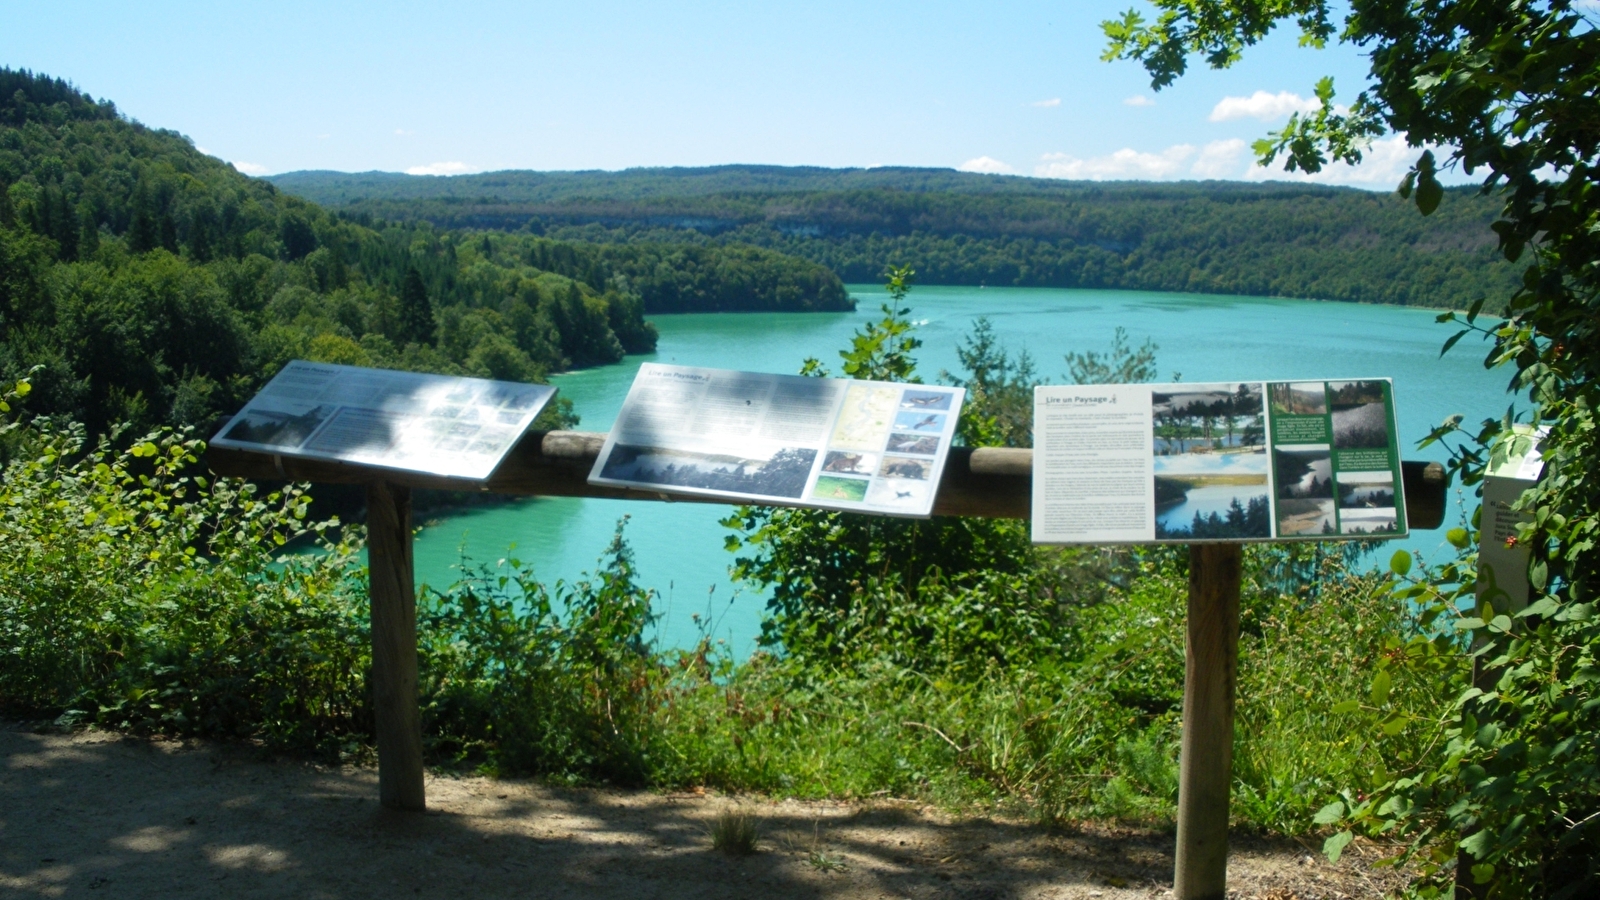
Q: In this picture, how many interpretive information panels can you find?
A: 3